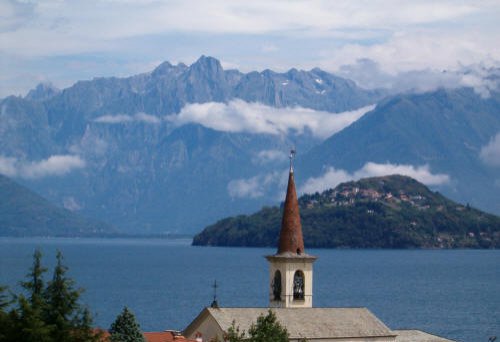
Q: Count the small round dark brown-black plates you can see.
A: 0